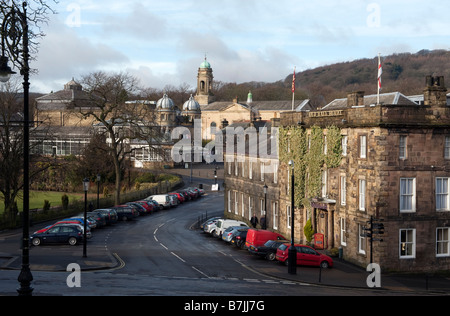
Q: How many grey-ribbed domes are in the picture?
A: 2